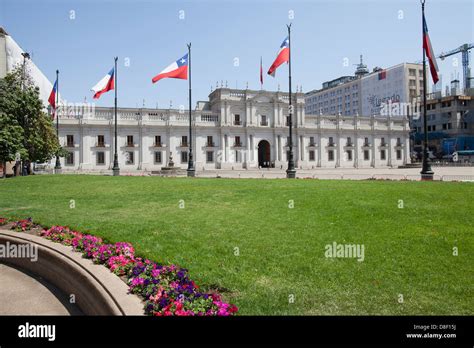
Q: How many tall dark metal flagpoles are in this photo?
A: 5